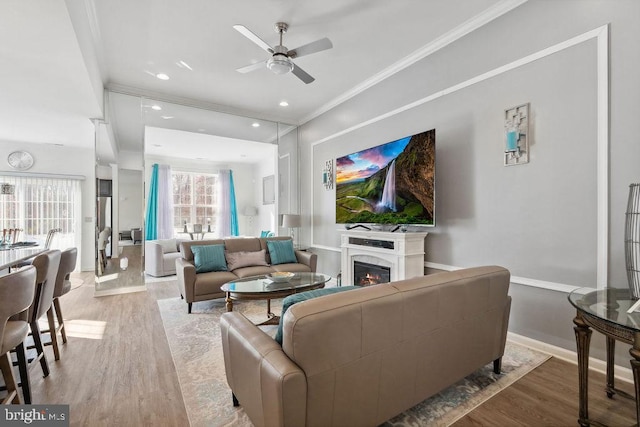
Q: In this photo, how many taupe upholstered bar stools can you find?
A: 3